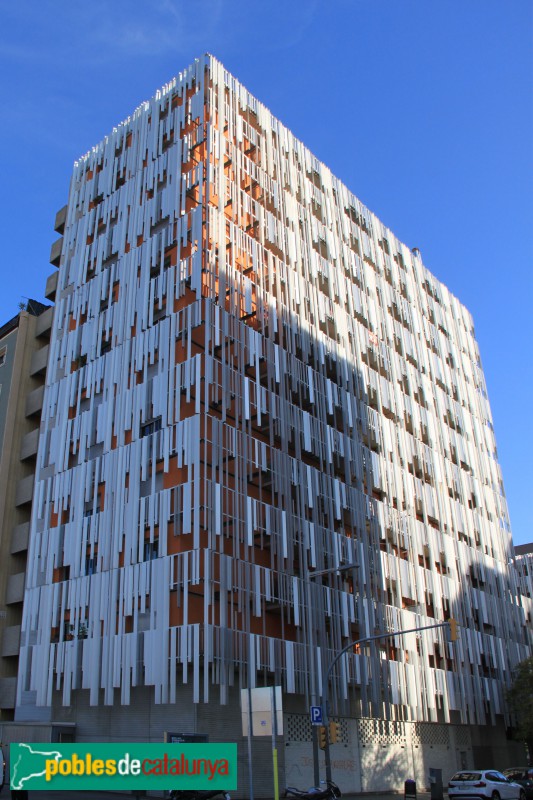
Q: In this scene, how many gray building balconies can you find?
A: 12